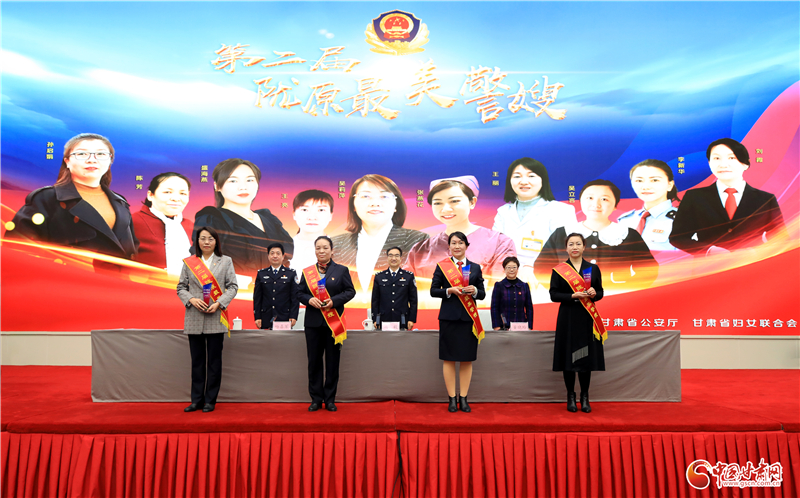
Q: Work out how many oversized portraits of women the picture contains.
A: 10